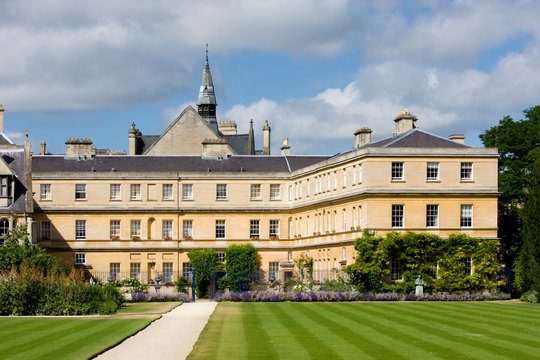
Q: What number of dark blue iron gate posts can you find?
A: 2